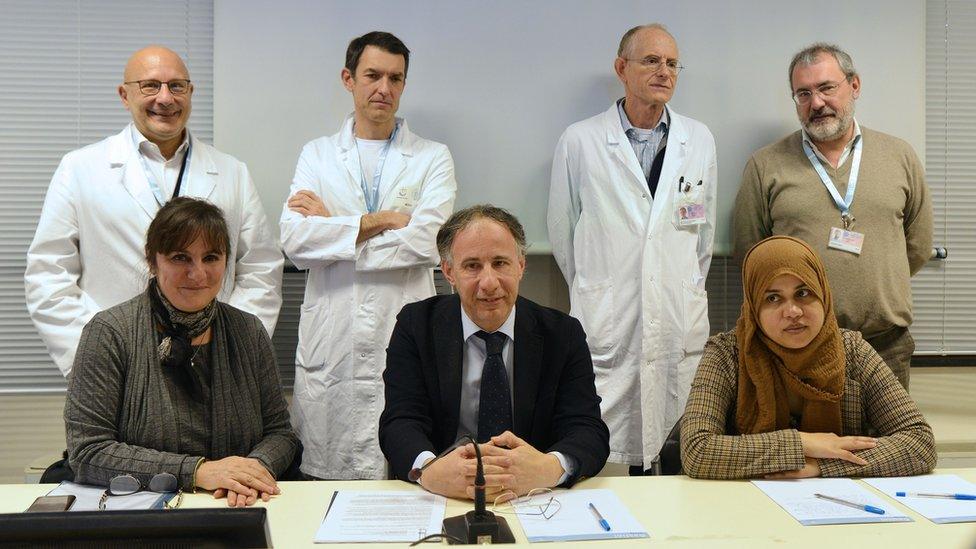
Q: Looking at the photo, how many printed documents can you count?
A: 1